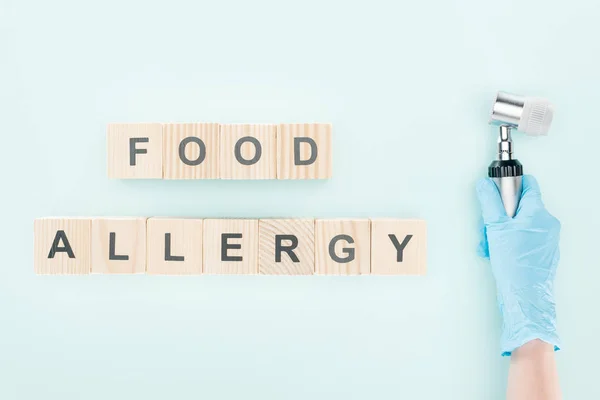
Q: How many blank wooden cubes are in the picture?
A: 0